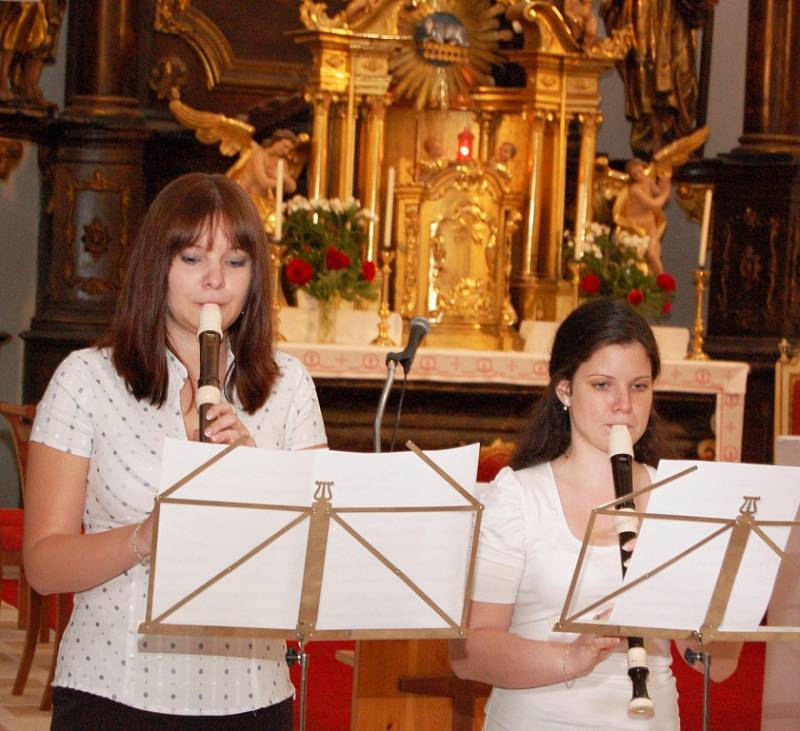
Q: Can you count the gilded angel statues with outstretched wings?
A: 2